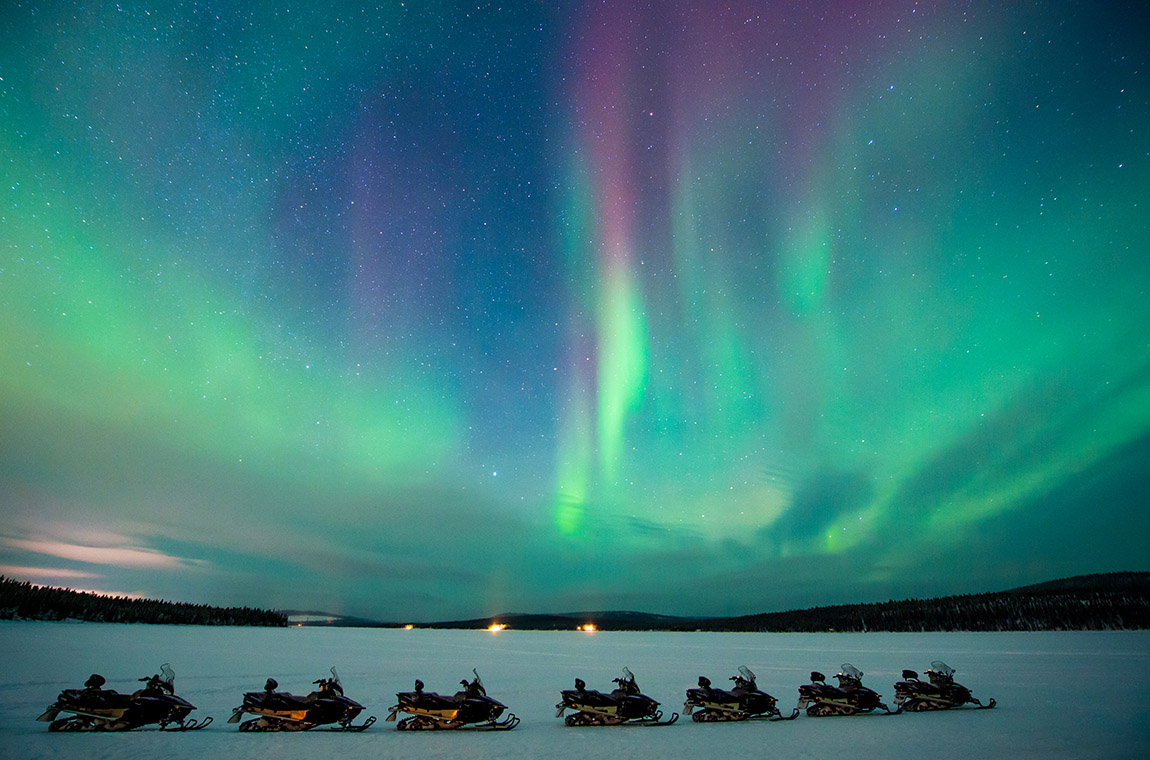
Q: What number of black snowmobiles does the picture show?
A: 7